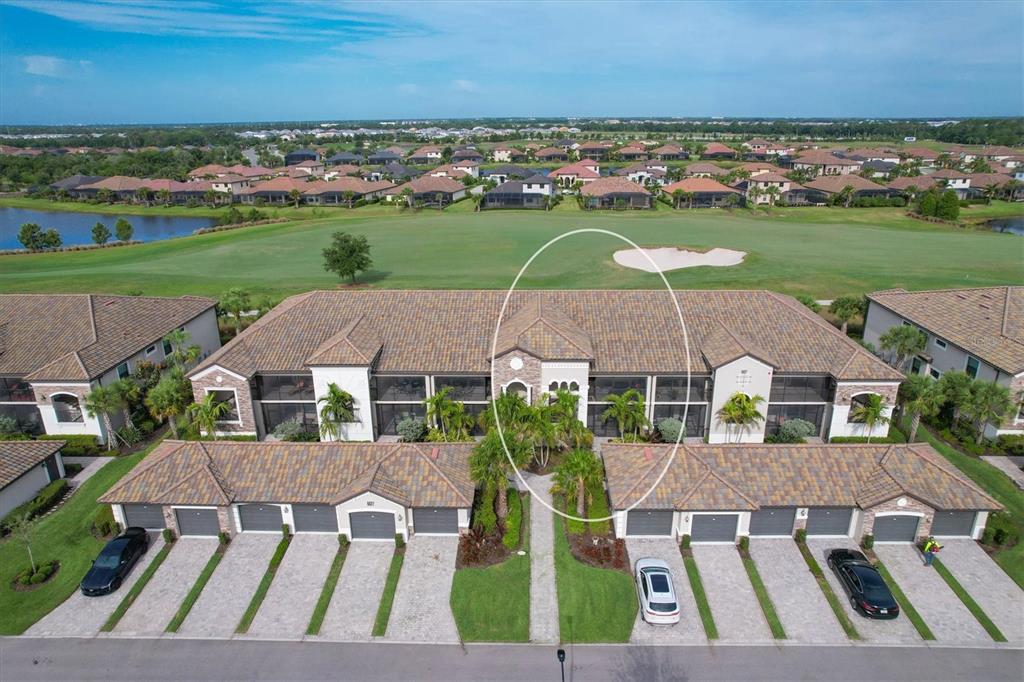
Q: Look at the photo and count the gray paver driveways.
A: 12